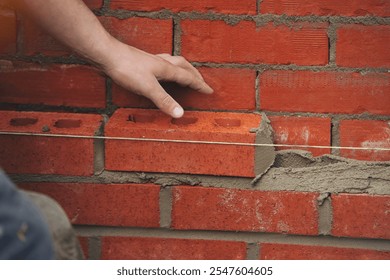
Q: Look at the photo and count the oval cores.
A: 5